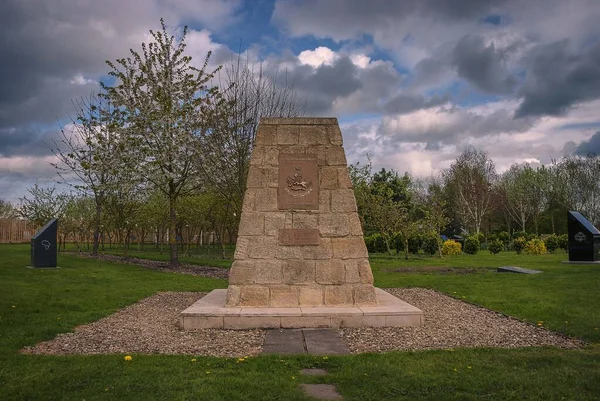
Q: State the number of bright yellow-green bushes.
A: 2